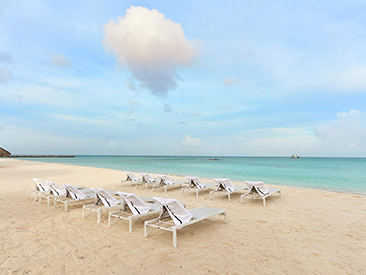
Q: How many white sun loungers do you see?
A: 12